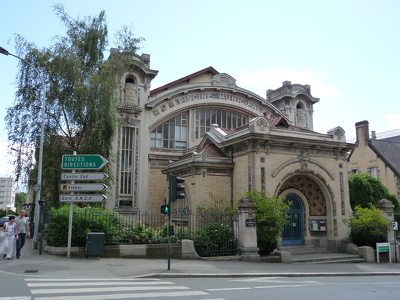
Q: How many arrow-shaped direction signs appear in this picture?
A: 4